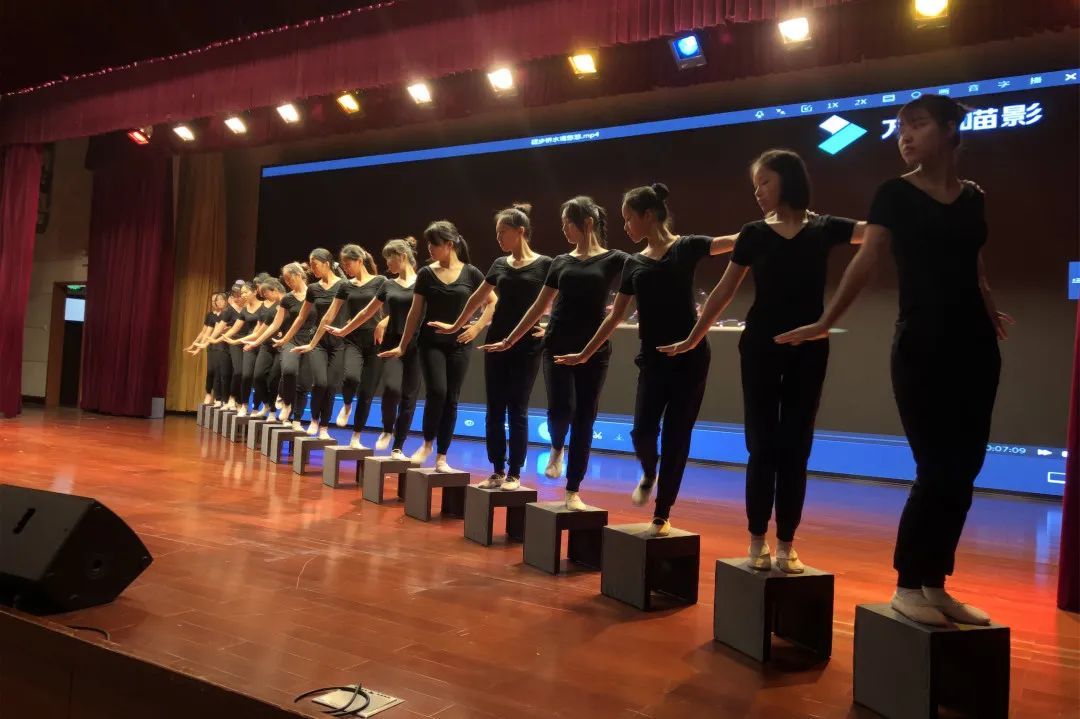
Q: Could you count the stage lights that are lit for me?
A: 11